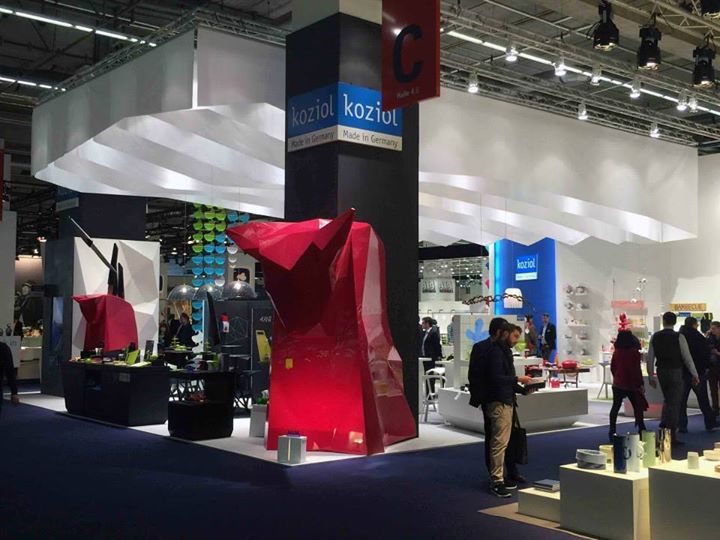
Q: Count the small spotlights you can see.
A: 9